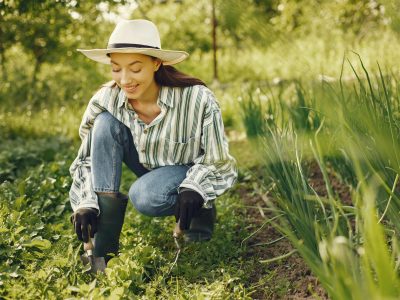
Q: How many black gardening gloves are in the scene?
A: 2